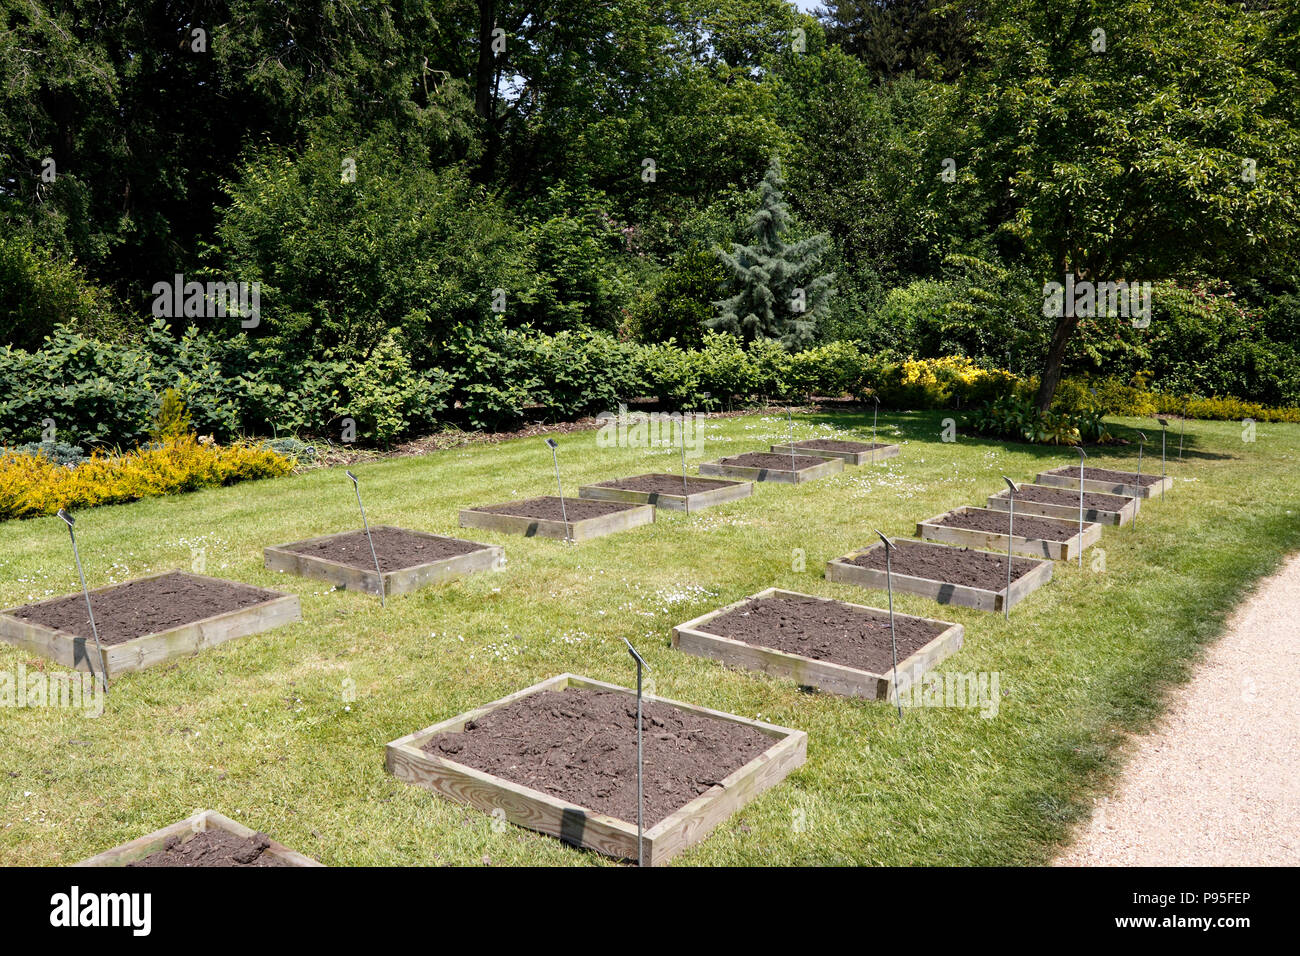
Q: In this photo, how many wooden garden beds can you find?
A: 13